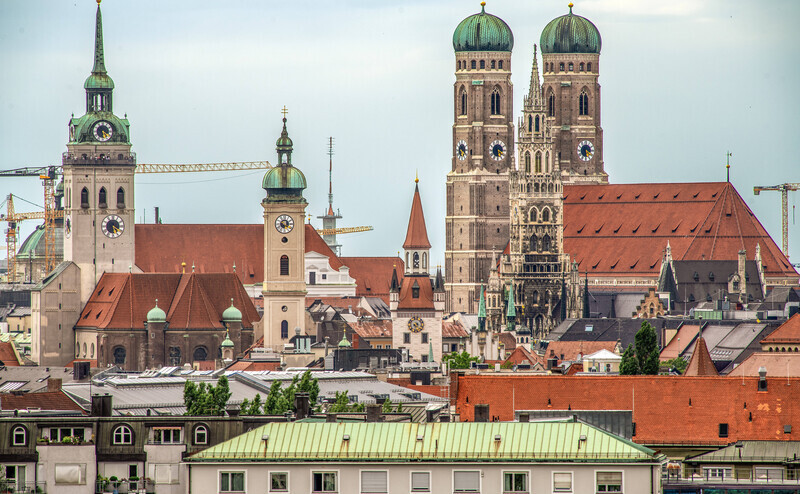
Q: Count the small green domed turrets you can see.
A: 4